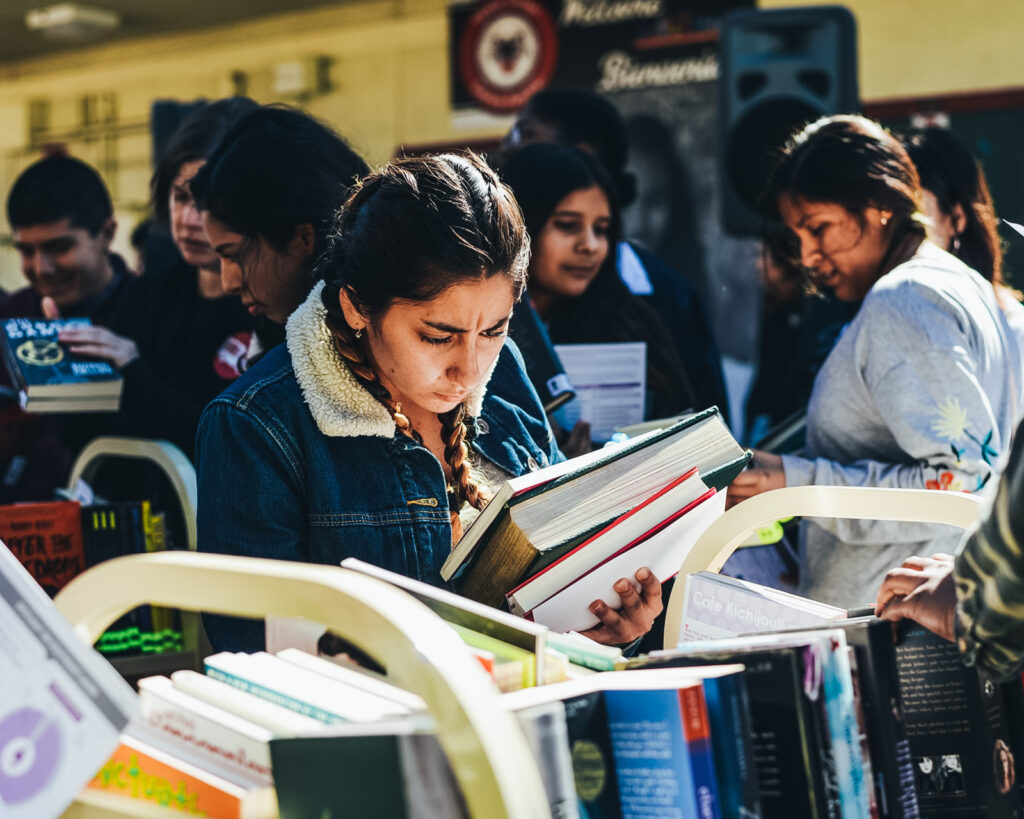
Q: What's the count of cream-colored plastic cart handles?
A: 3